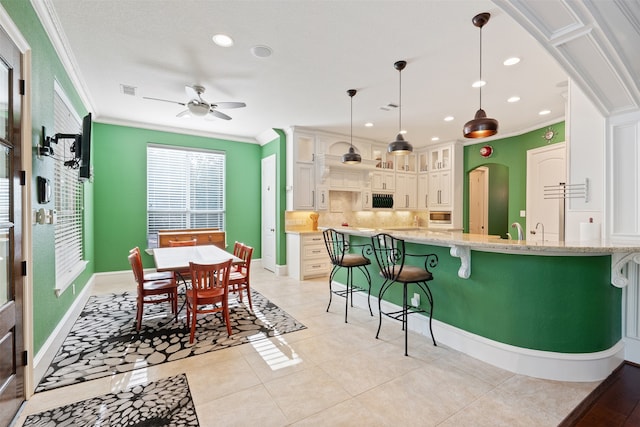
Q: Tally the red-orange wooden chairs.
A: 6